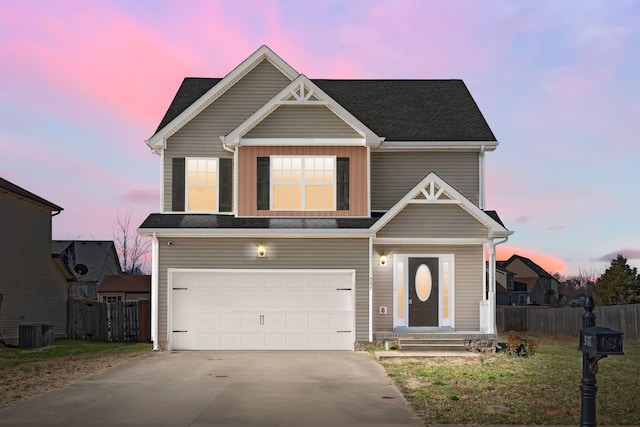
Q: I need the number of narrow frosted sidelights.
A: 2